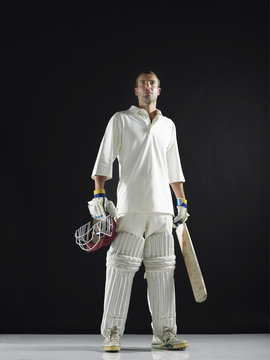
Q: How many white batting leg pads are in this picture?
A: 2